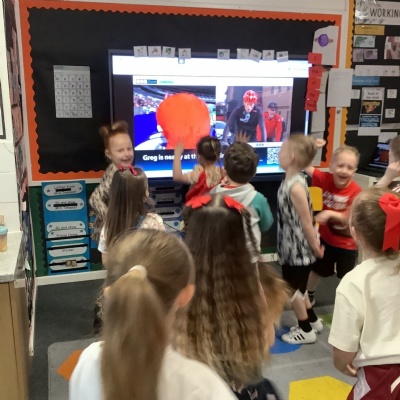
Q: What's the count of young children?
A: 10